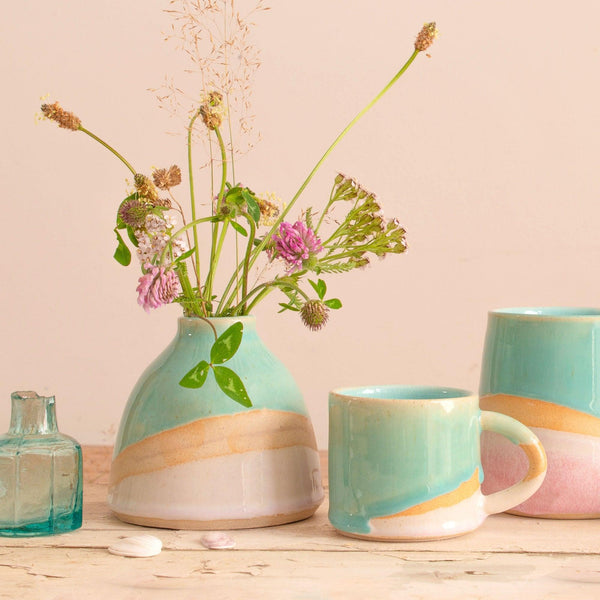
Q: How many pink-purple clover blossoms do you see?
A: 2